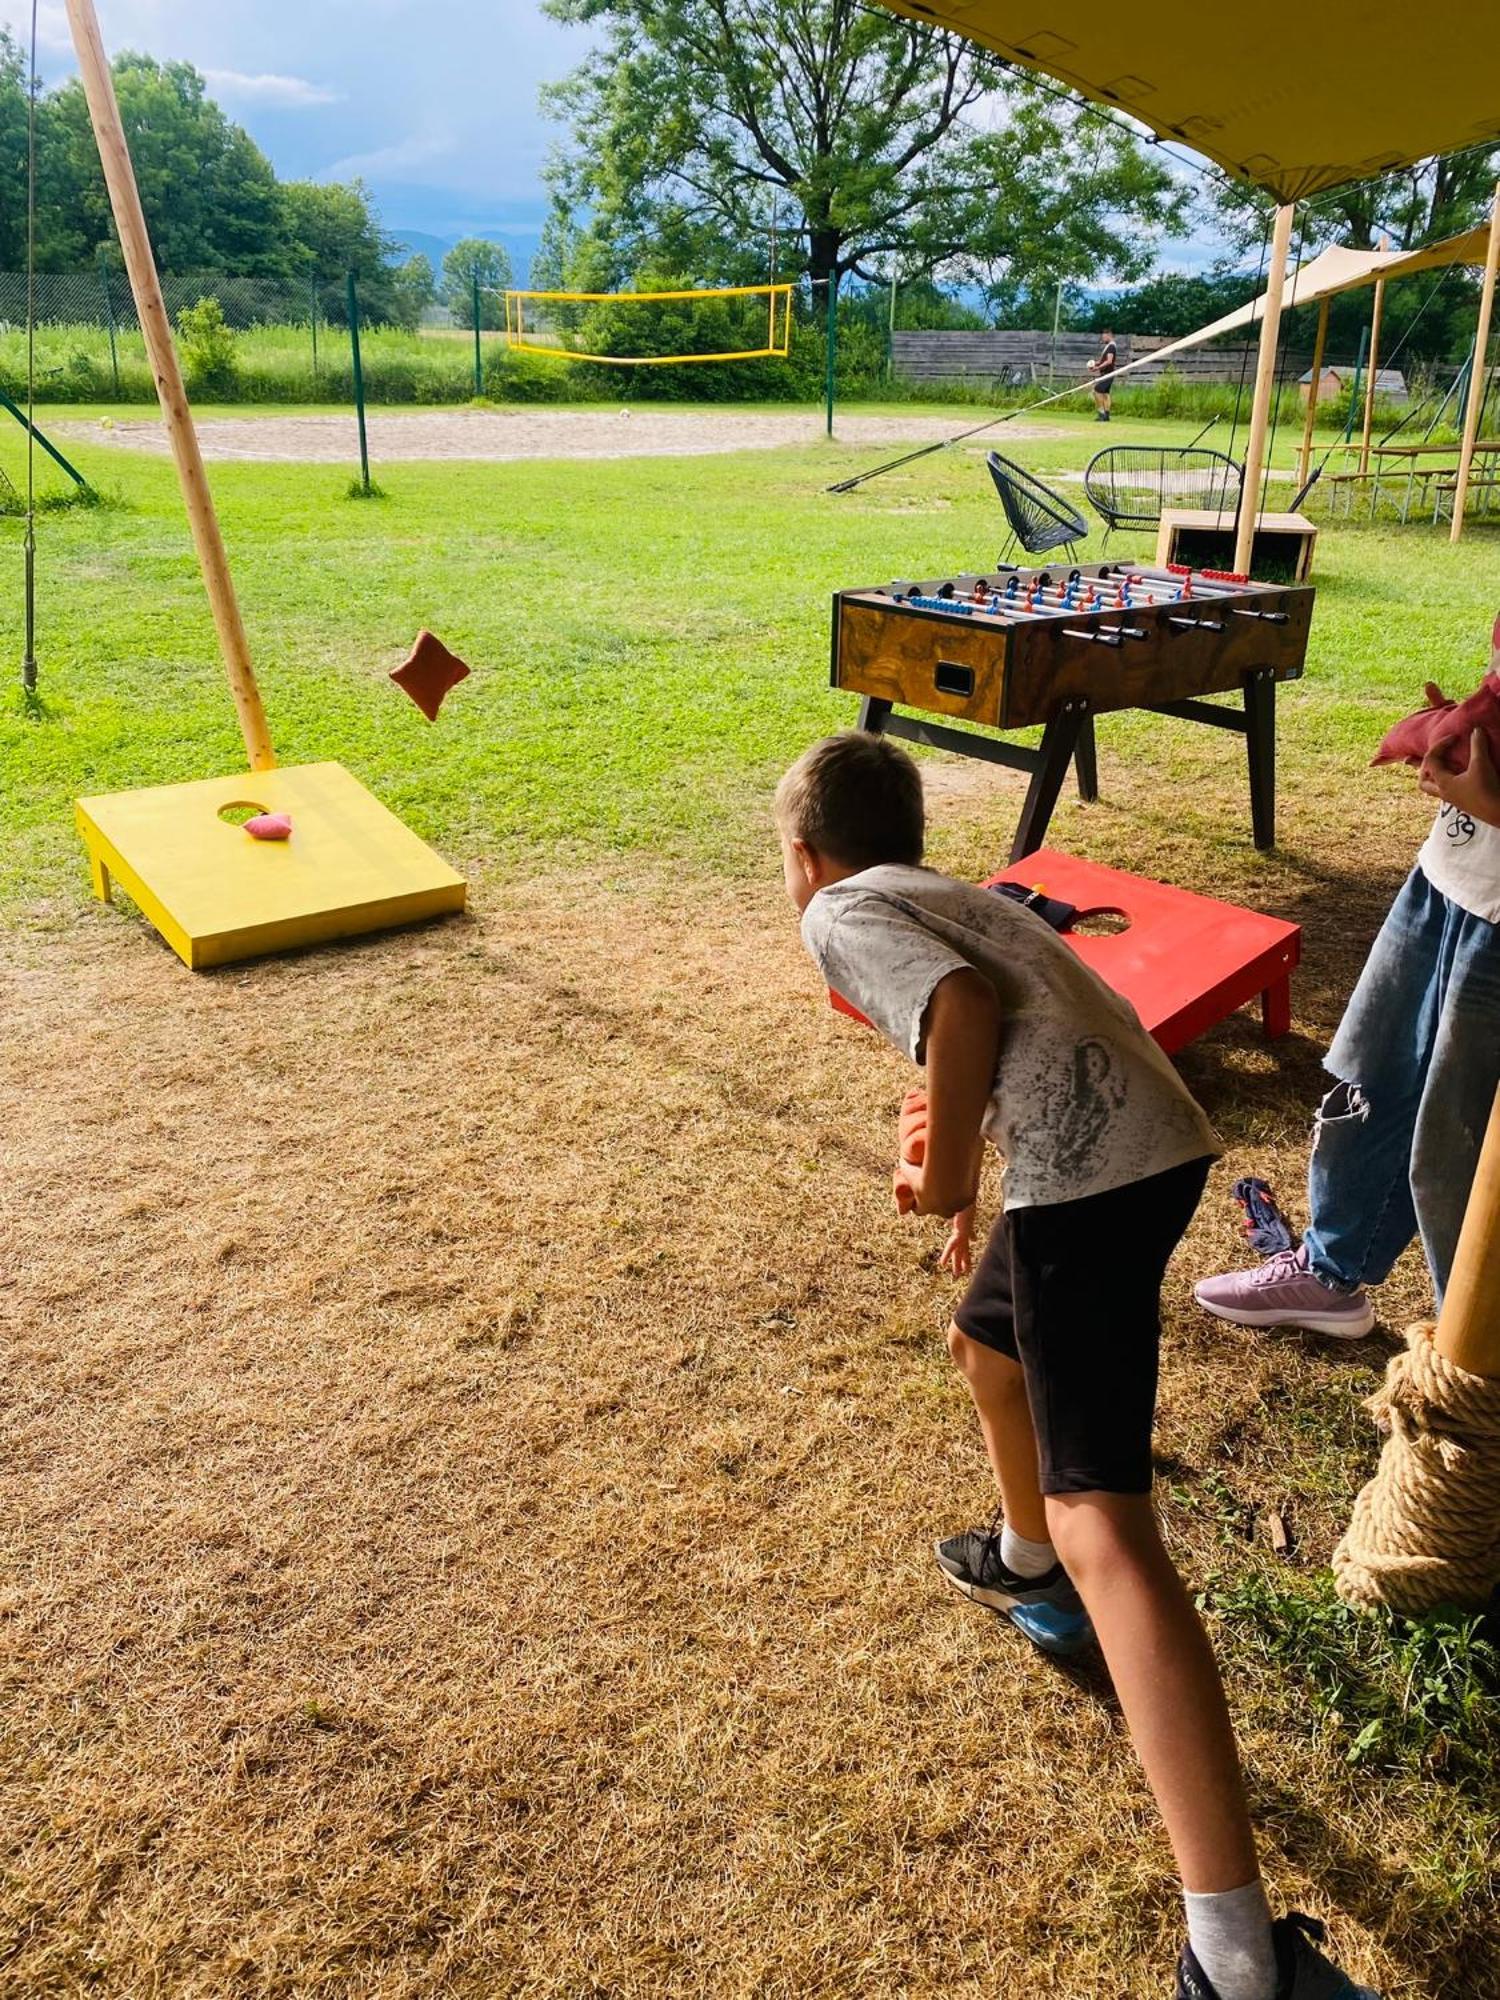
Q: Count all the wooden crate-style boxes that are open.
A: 1